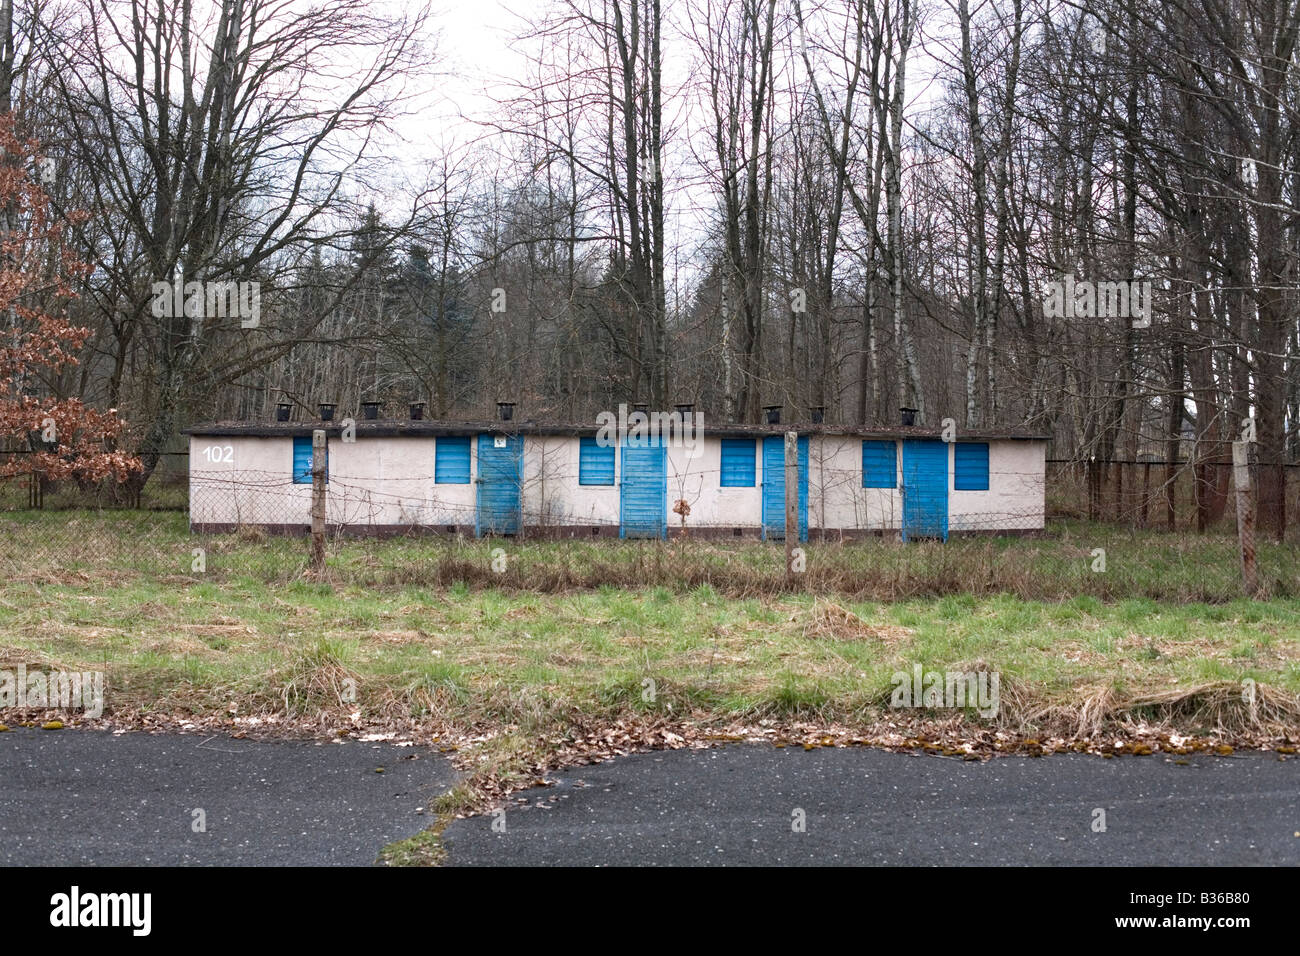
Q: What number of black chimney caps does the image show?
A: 10